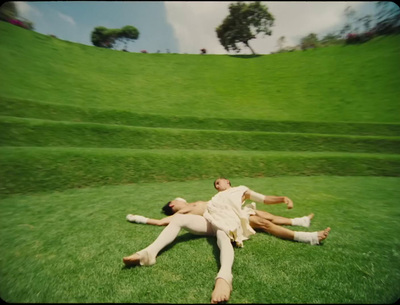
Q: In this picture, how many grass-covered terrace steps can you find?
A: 3